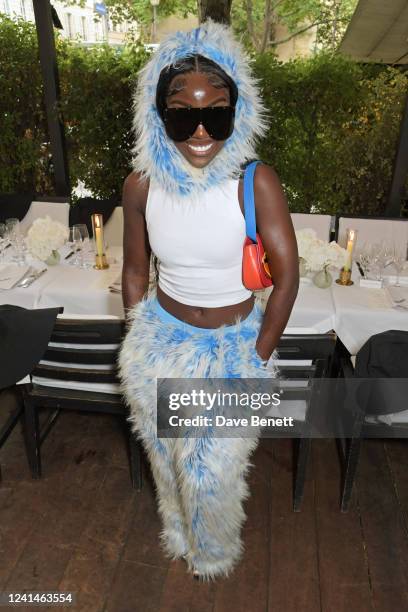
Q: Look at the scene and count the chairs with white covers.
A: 4